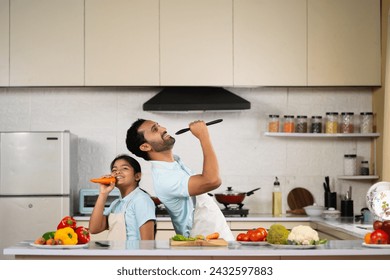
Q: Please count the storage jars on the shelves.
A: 9